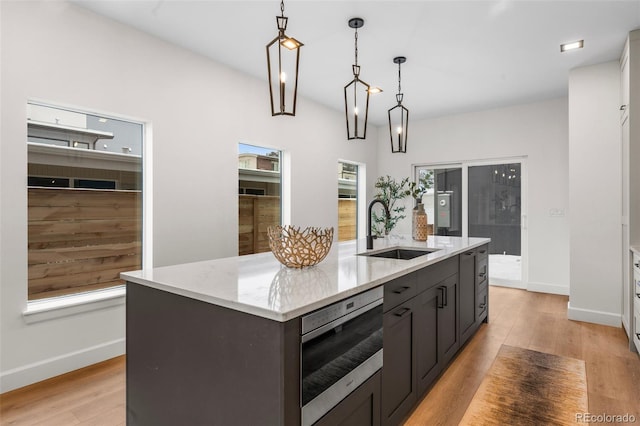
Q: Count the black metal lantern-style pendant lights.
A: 3